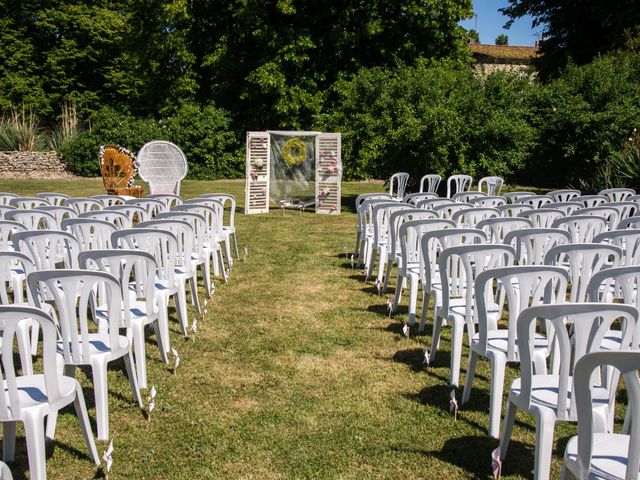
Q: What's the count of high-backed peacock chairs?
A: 2